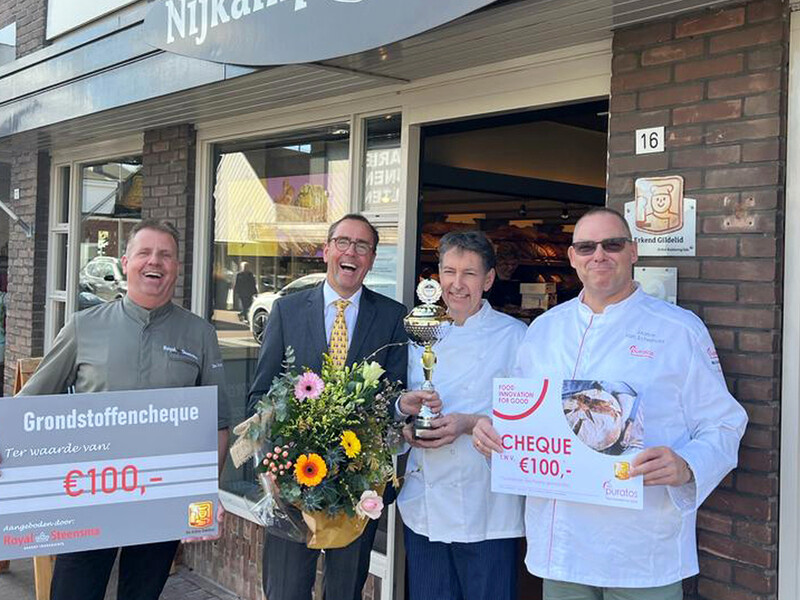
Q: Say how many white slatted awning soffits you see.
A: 1